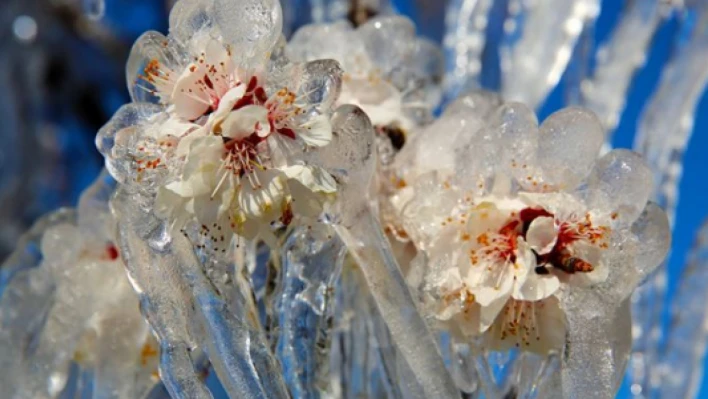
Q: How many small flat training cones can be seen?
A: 0